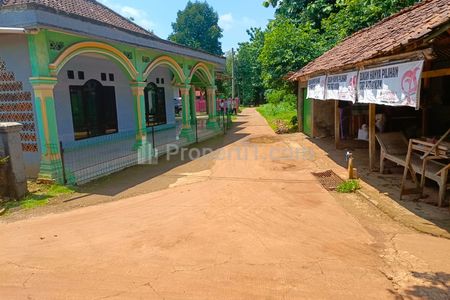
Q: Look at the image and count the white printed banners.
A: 3